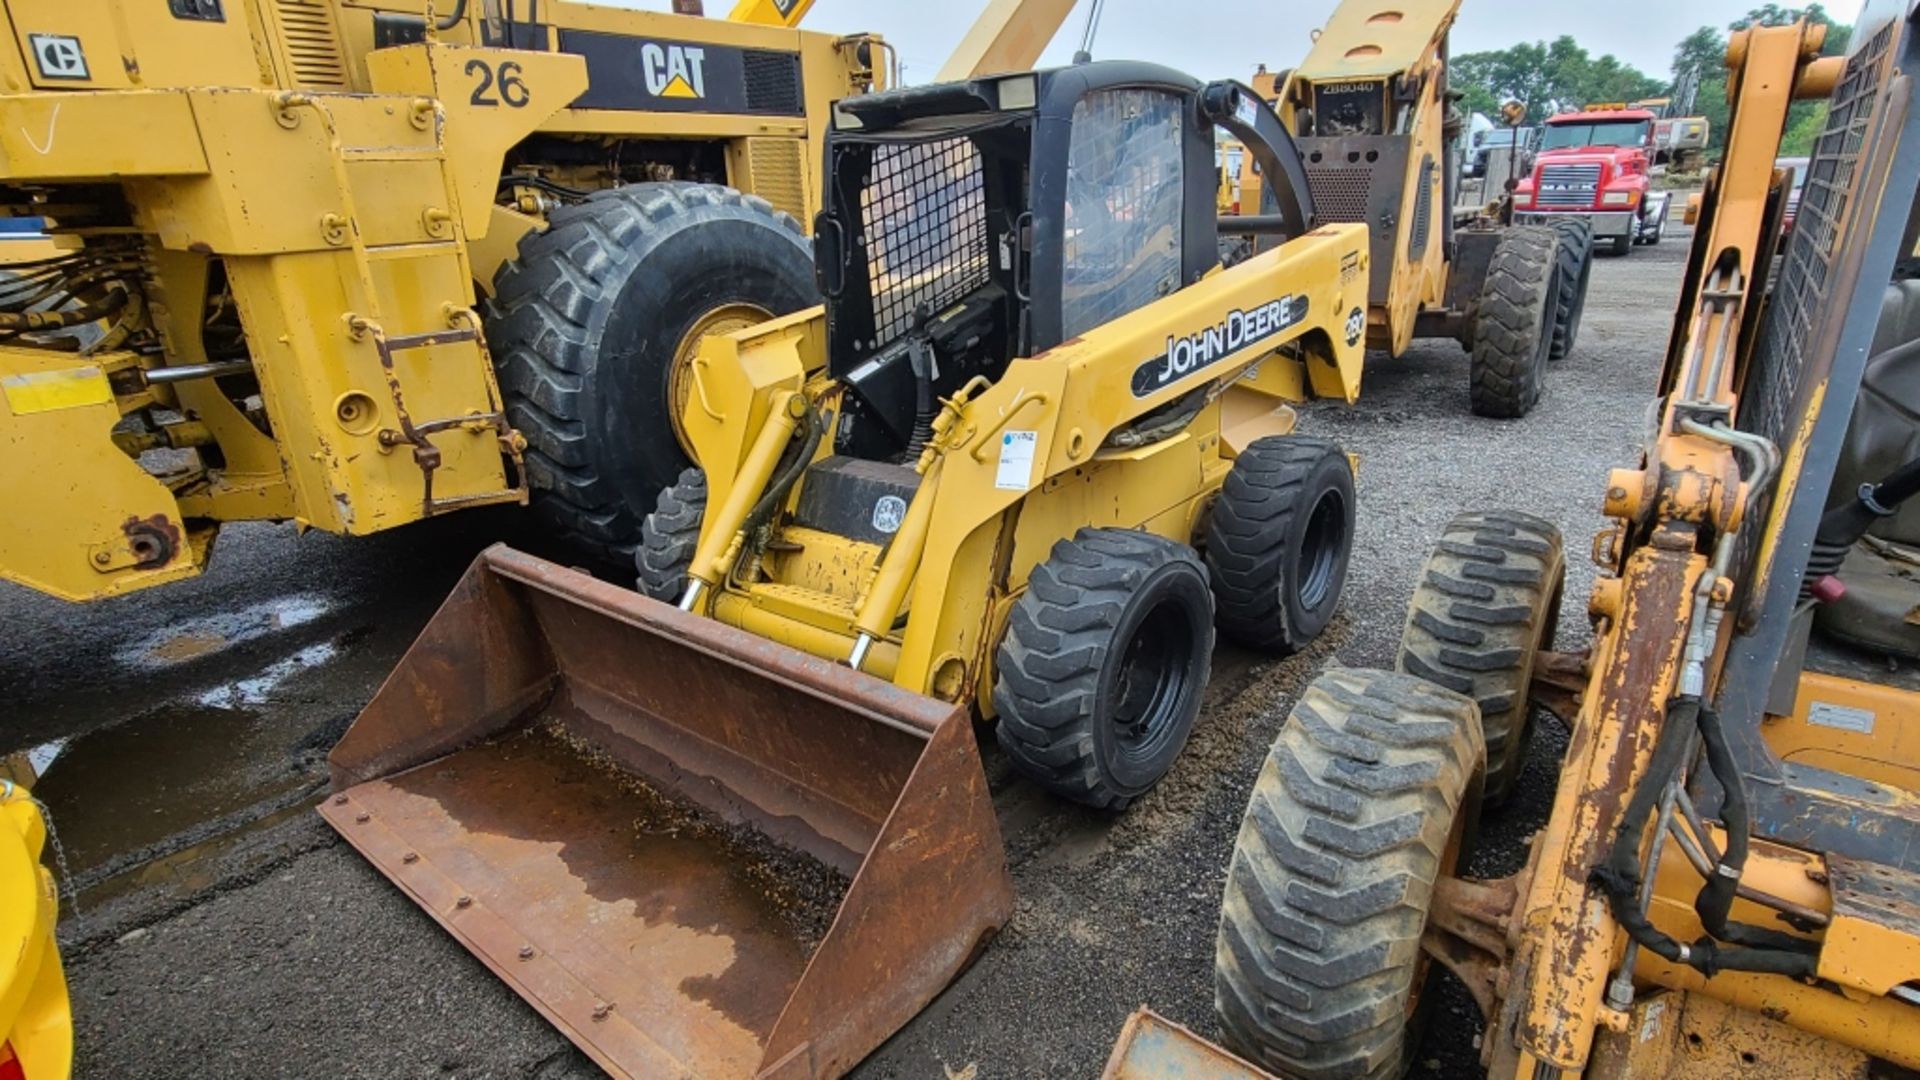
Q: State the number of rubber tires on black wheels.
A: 2